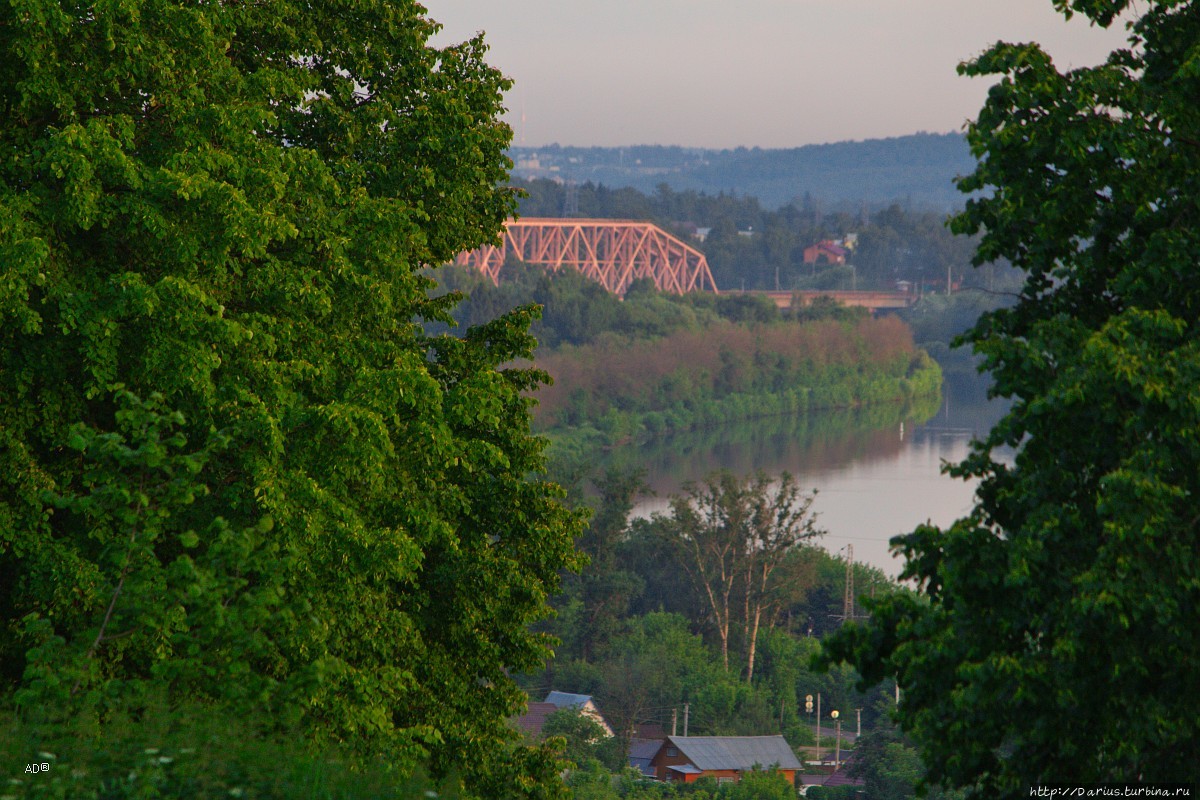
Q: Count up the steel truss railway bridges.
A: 1